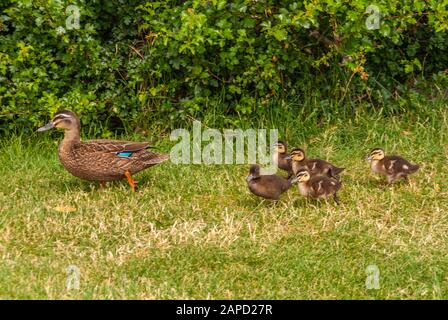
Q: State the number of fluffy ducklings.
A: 5